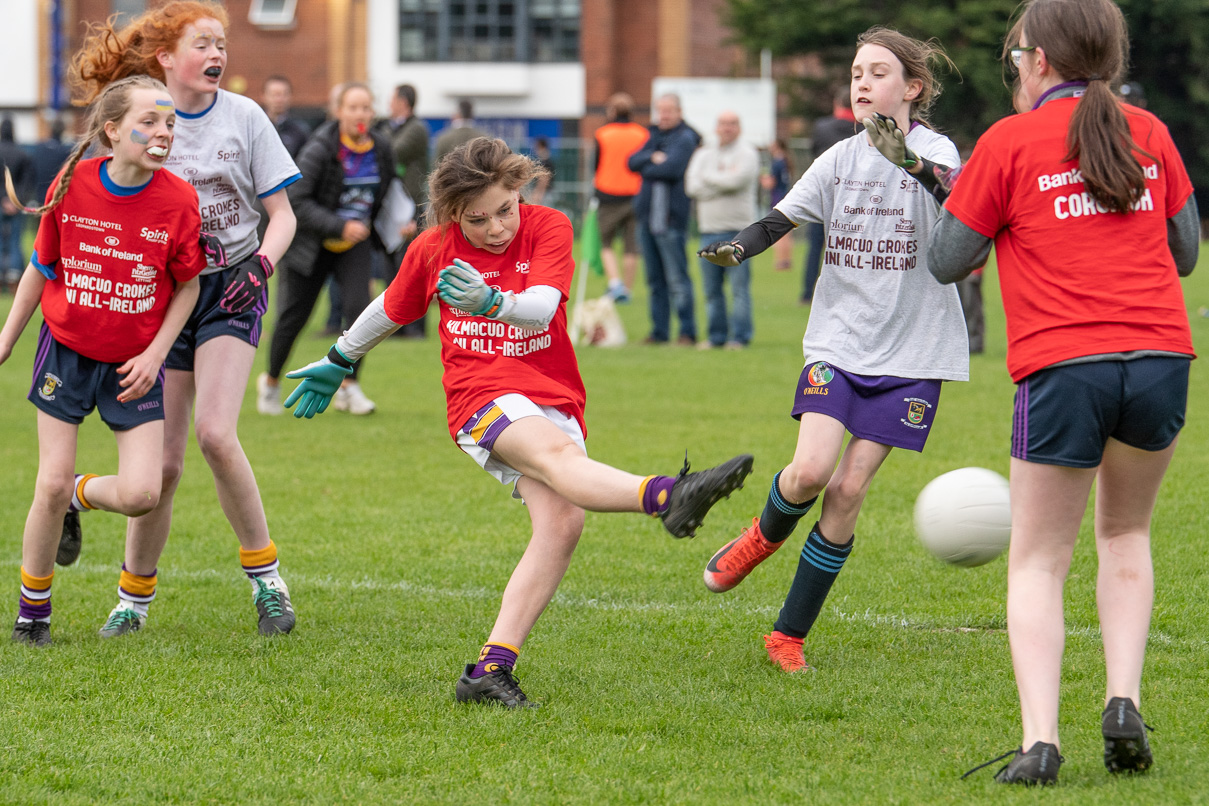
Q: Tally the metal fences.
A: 1